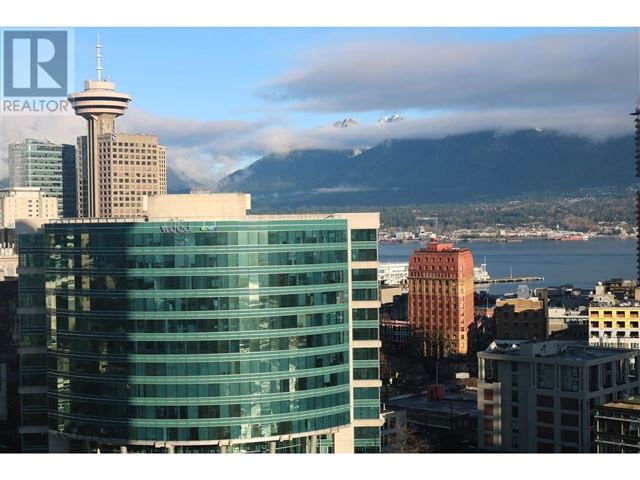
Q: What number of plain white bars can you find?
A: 2